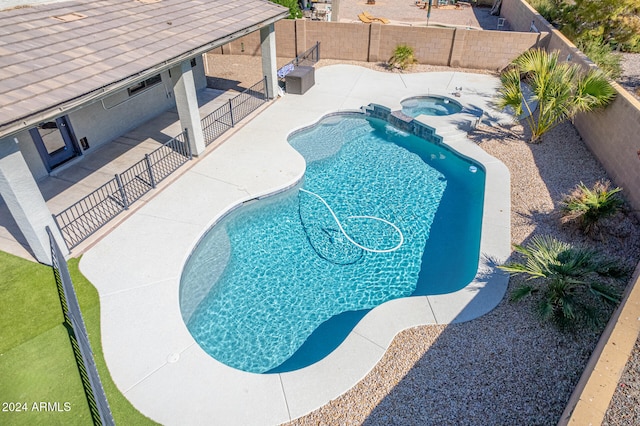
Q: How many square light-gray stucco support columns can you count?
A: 3